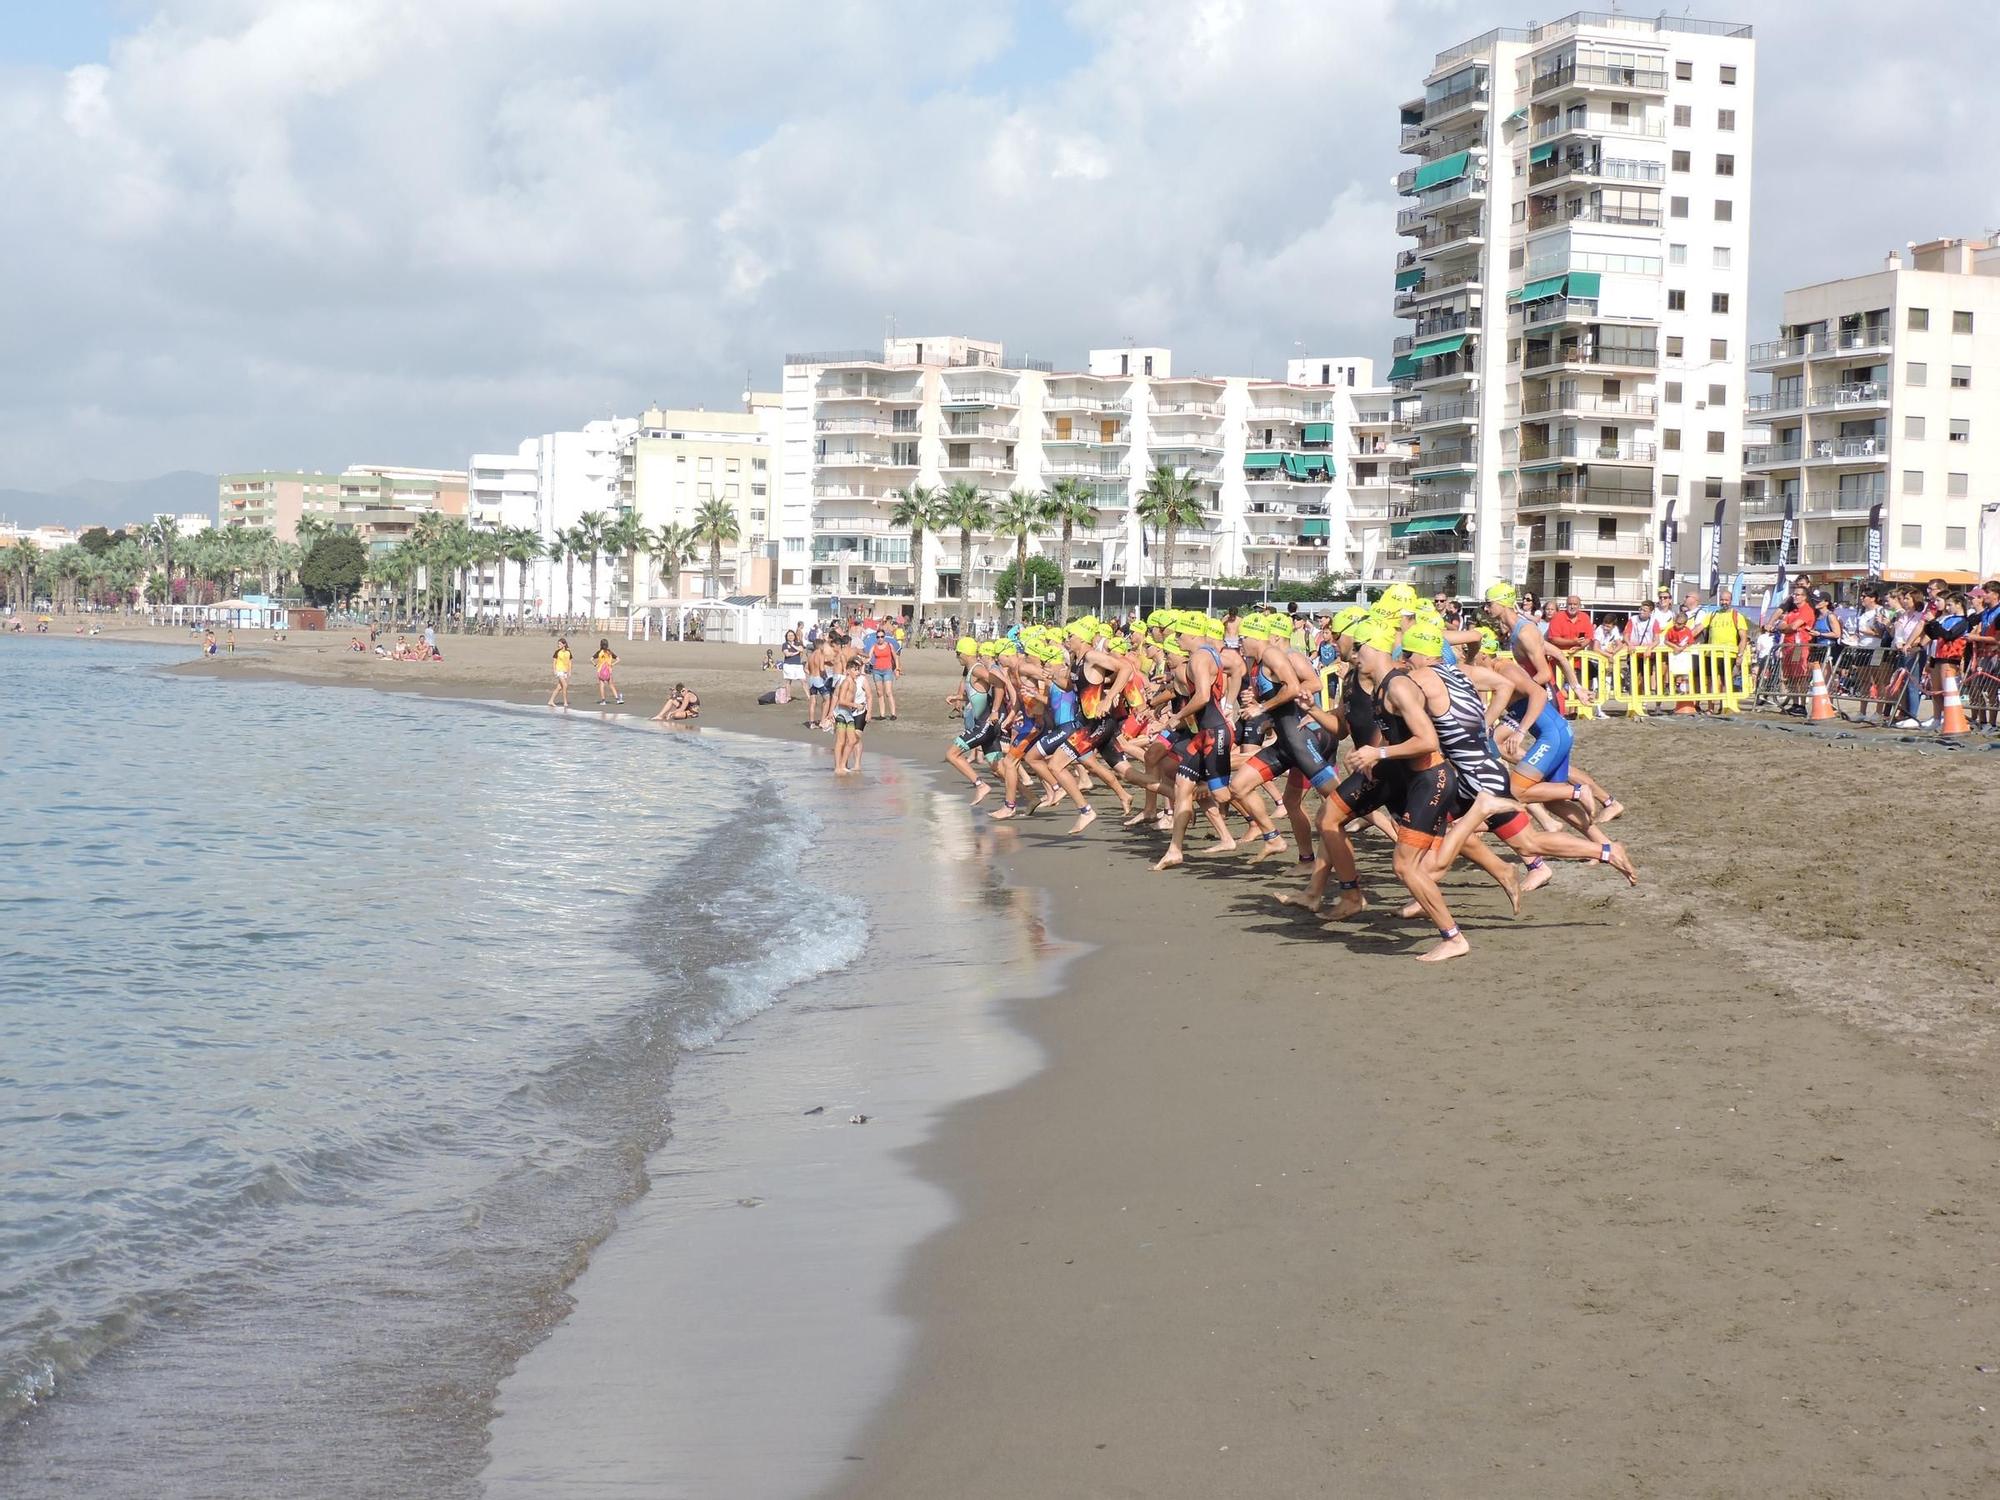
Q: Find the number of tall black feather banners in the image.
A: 4